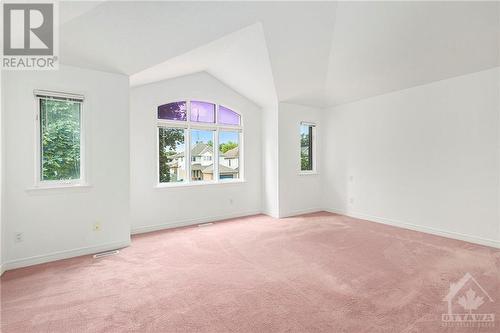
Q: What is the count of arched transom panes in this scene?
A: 3